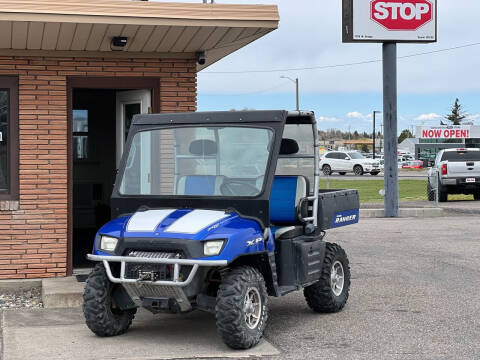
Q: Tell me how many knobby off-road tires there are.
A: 3